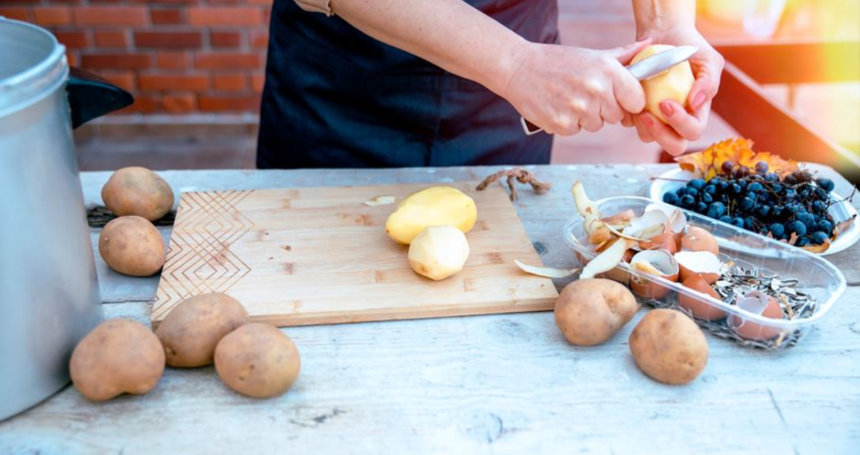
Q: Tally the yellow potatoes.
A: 3